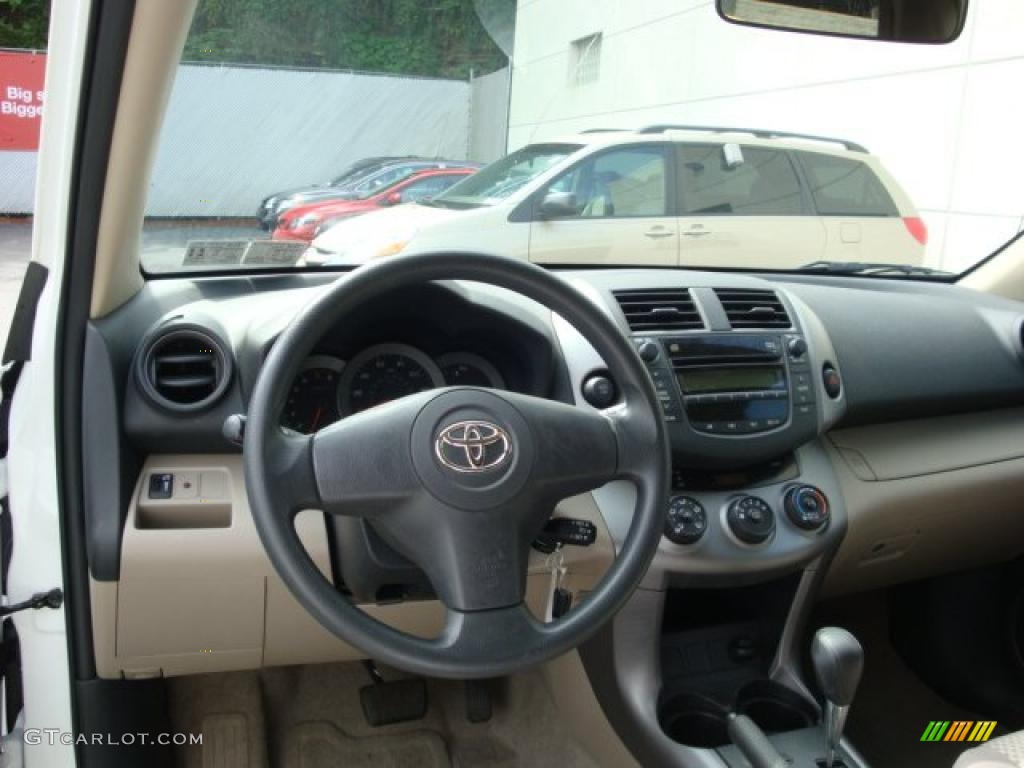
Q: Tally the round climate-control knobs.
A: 3